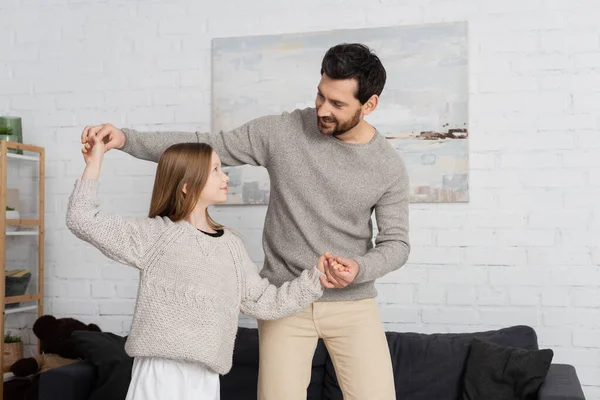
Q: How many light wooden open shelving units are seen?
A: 1